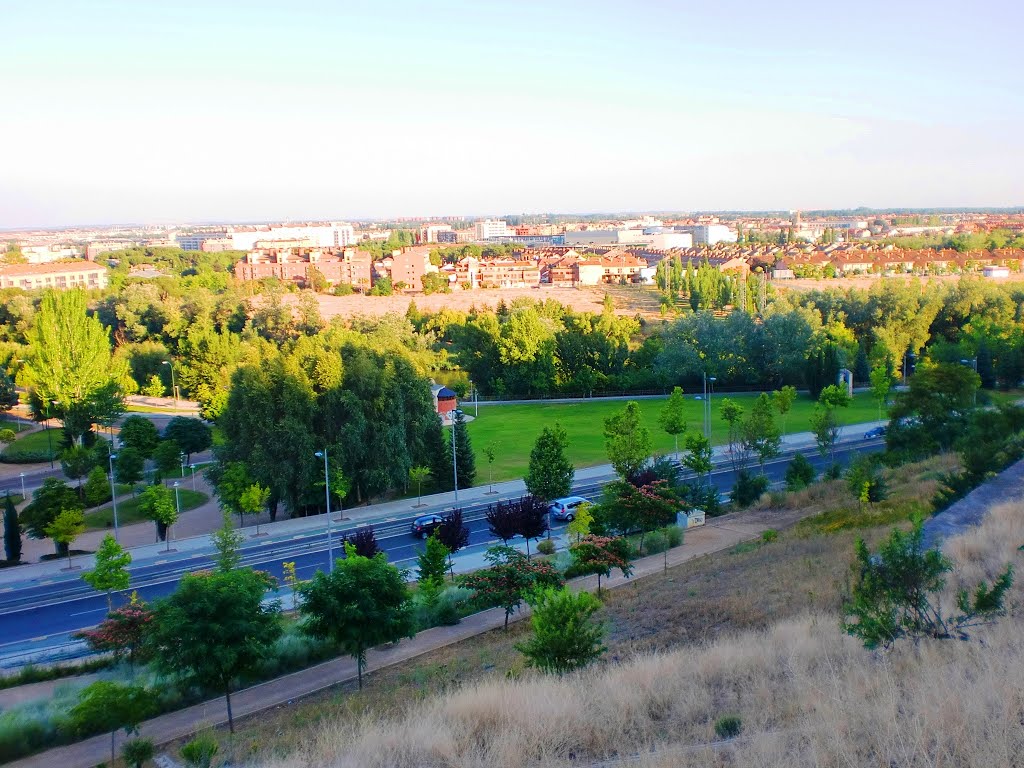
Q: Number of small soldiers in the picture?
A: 0